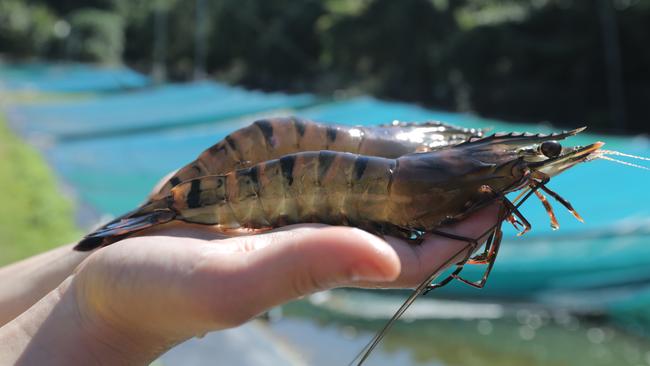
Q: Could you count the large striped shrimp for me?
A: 2